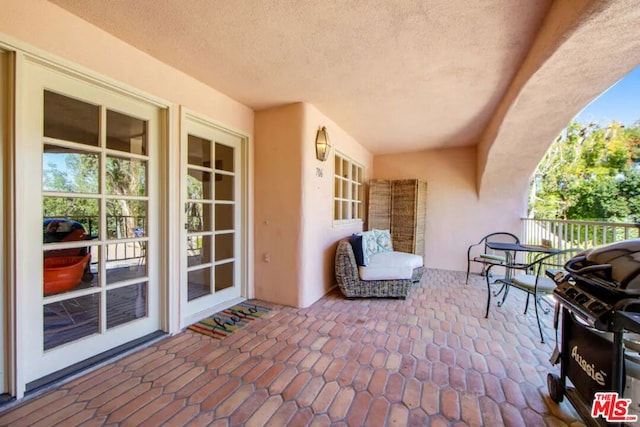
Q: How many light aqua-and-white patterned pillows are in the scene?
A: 2